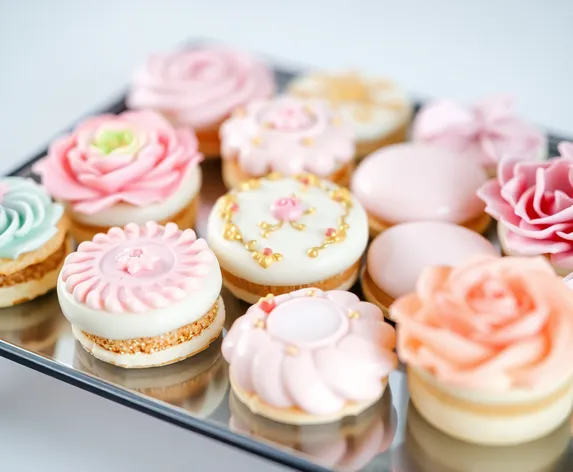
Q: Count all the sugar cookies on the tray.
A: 13